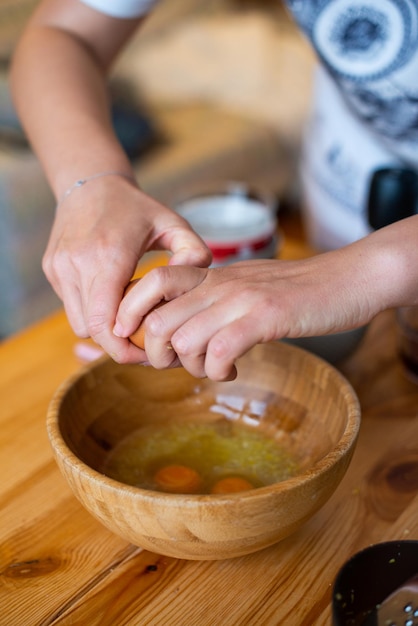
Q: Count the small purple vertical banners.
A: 0